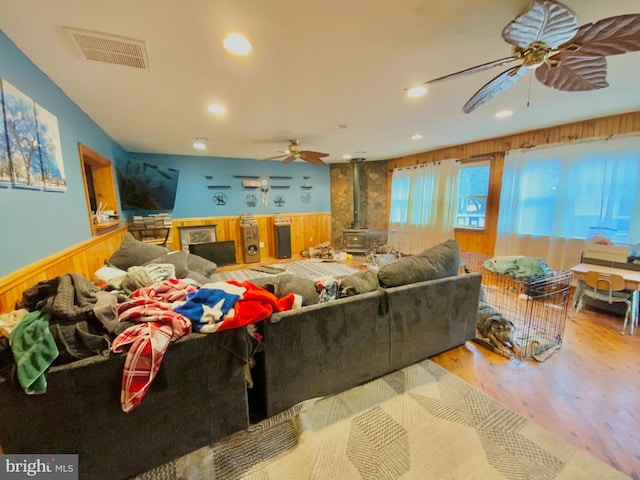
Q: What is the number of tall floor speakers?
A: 2